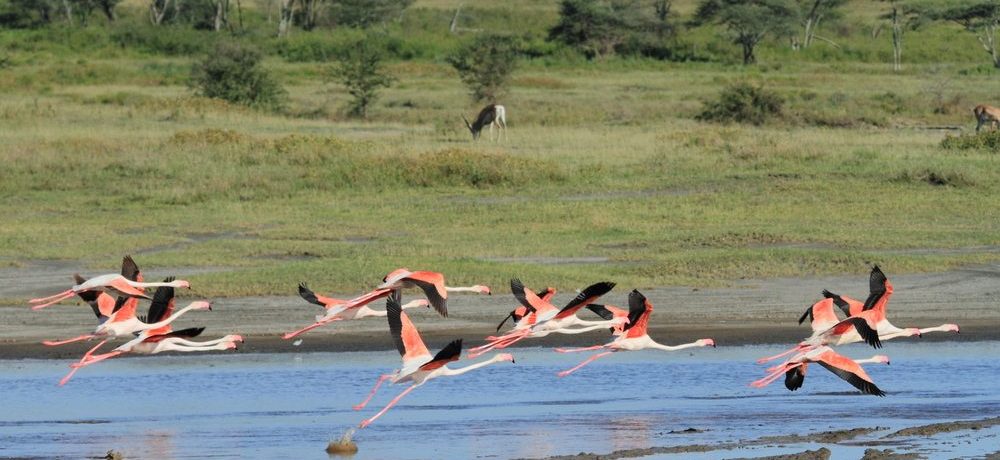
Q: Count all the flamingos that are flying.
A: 13